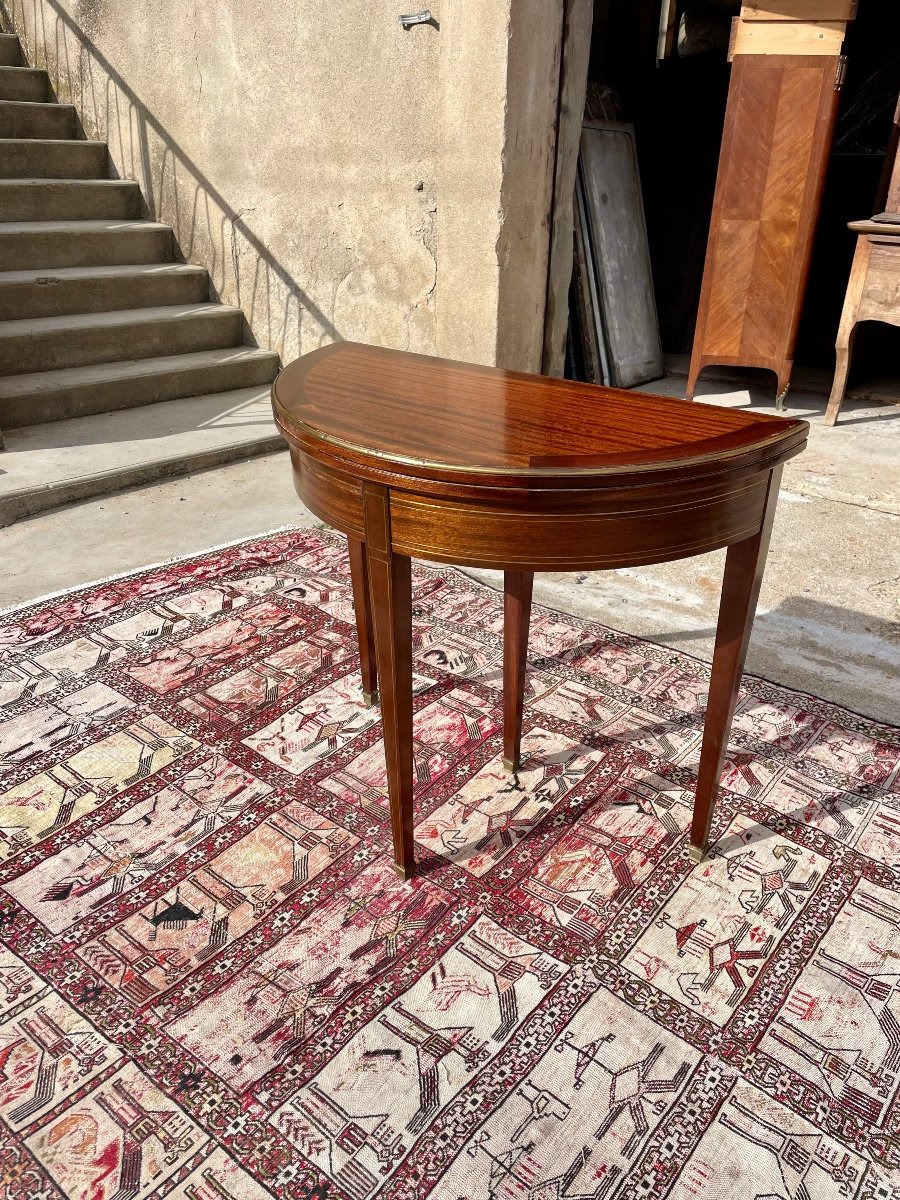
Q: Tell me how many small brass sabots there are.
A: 4